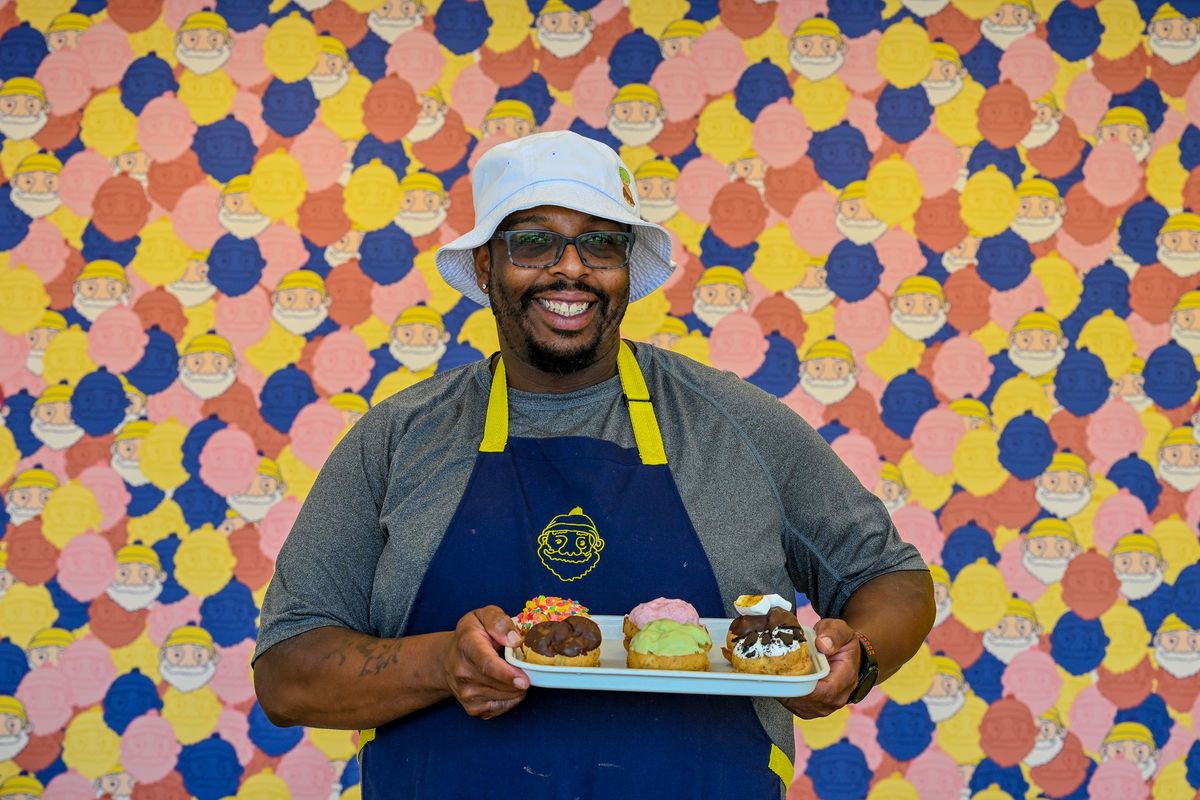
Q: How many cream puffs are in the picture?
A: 6